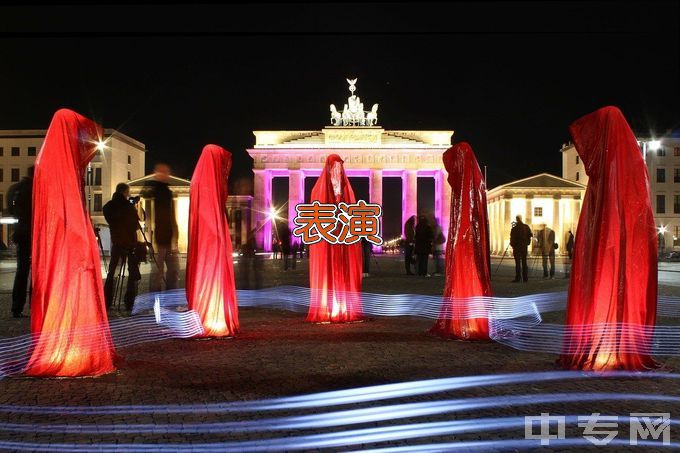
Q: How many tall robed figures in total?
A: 5